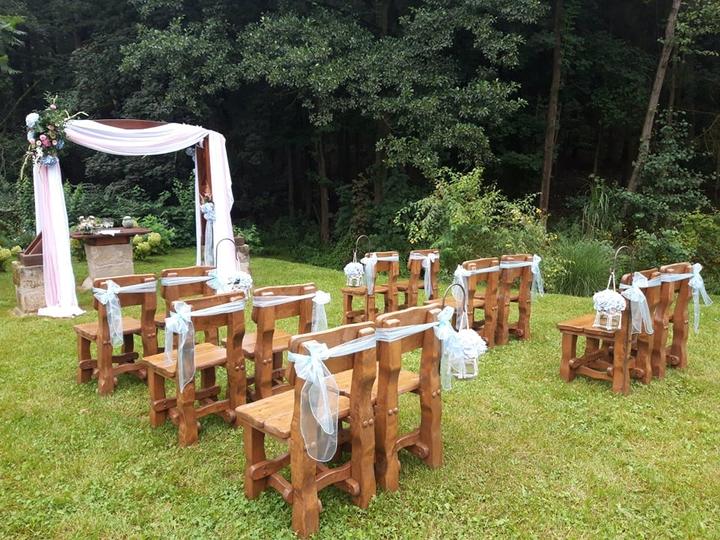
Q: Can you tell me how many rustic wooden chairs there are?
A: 12